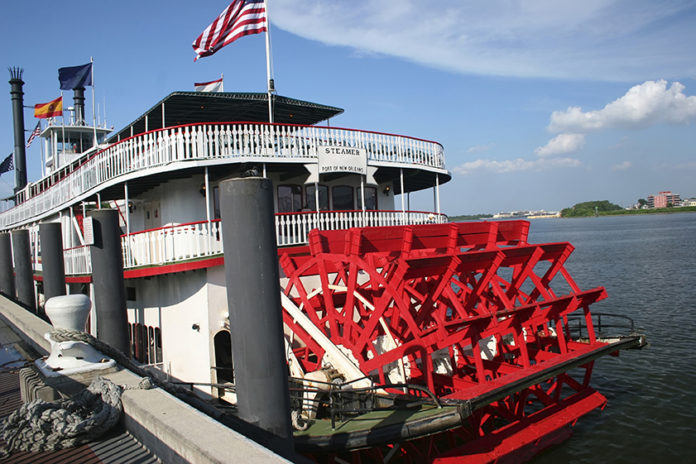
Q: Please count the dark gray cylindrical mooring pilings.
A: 5